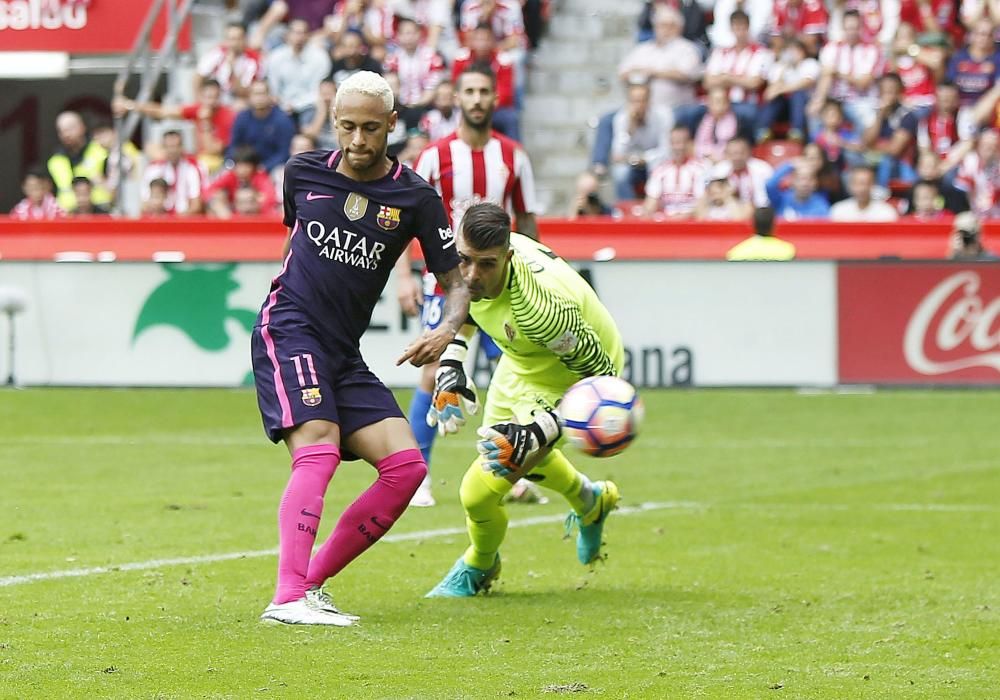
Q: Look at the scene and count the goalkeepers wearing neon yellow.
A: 1